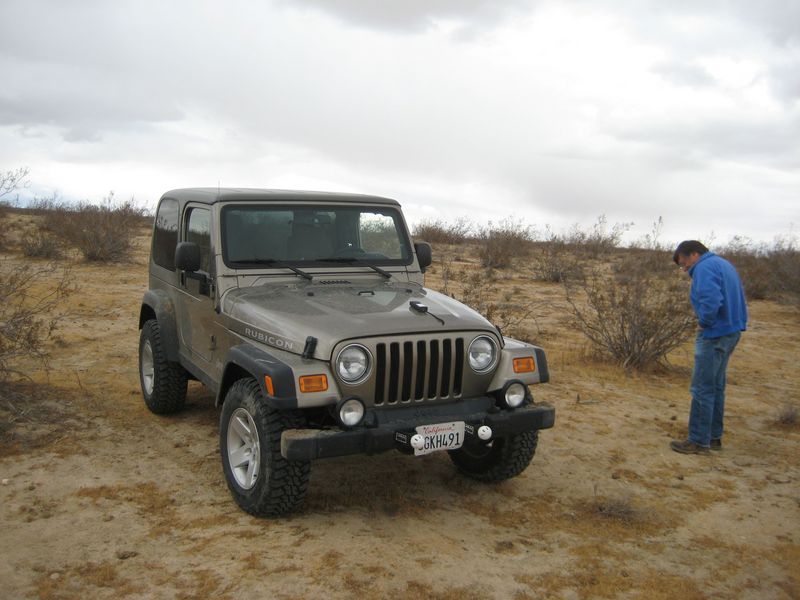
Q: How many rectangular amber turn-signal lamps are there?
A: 2